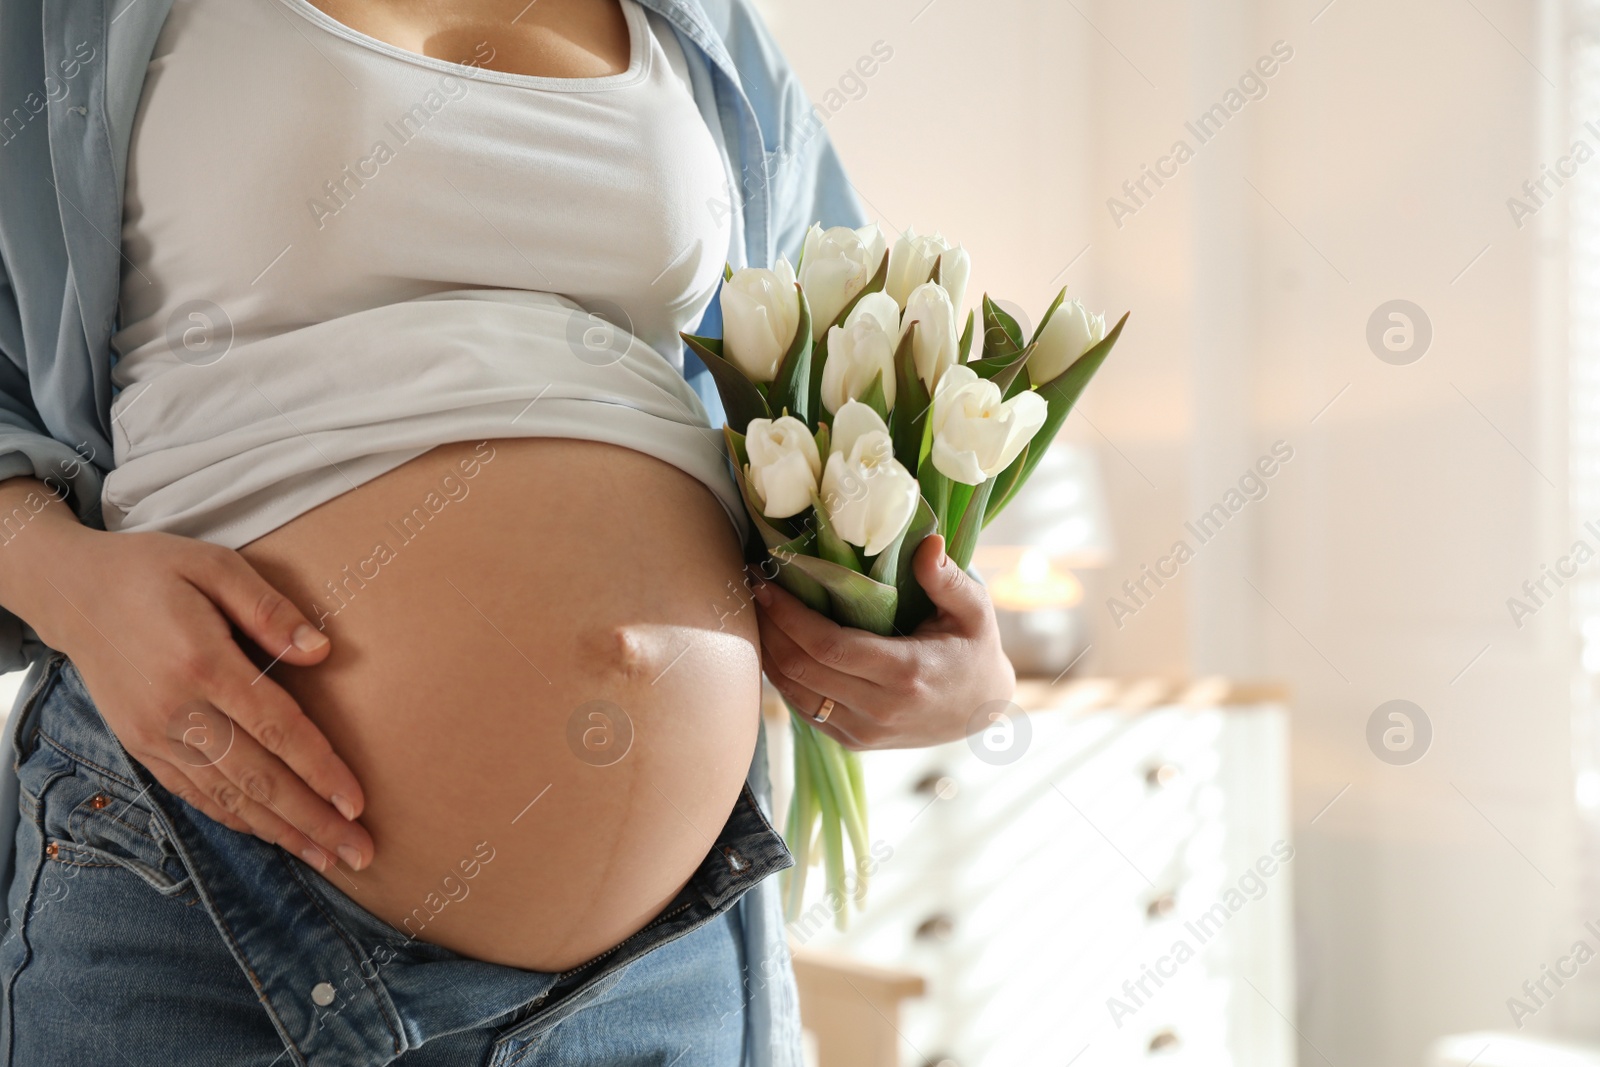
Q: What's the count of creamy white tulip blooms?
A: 9